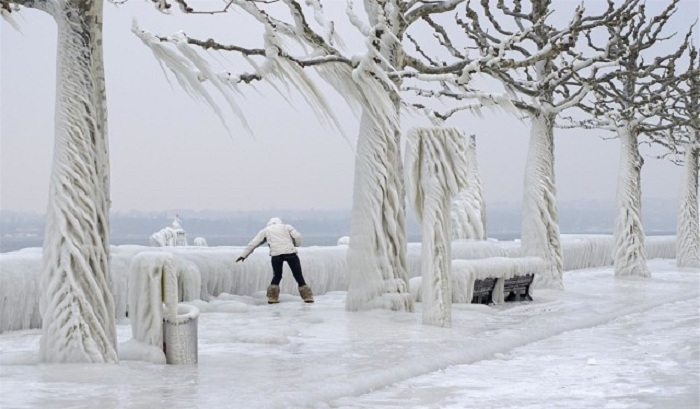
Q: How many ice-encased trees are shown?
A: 5